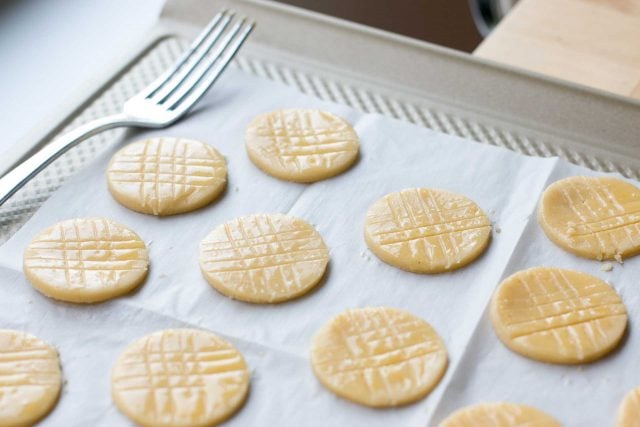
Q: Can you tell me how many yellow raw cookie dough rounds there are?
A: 12